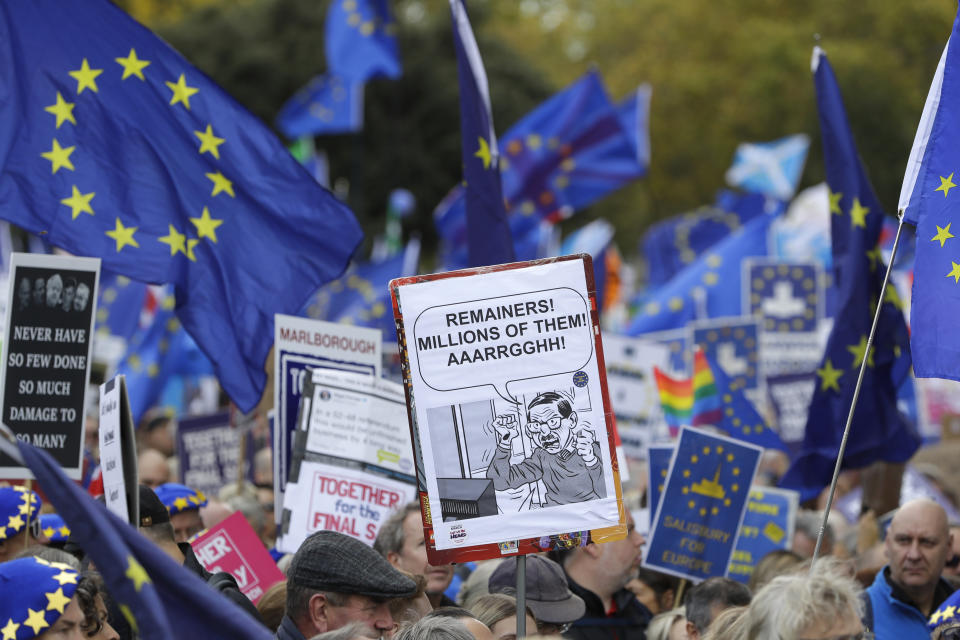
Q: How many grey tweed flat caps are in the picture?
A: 1